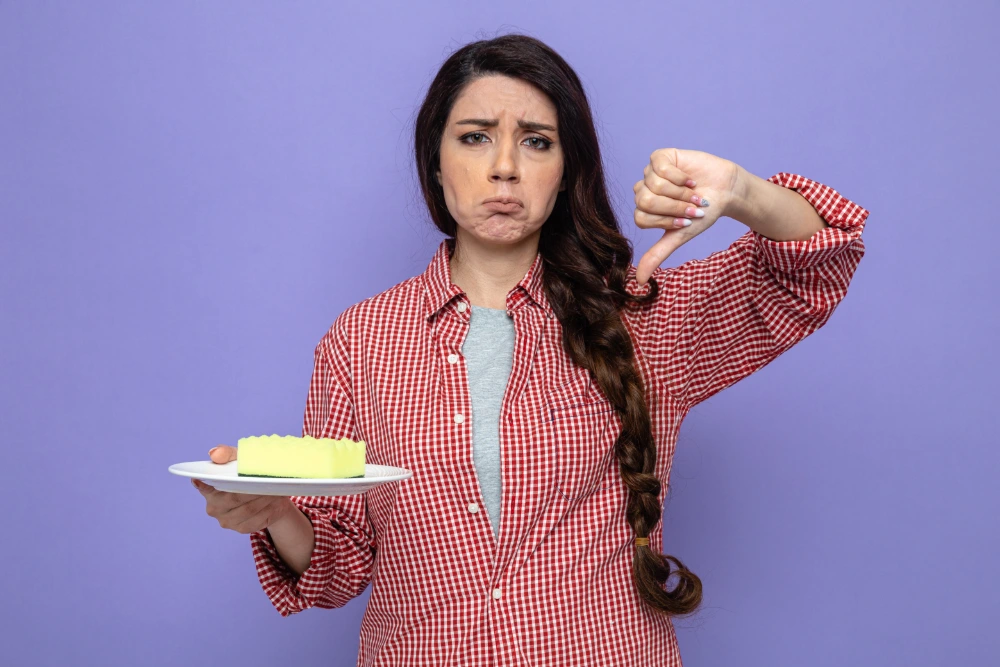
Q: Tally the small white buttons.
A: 5